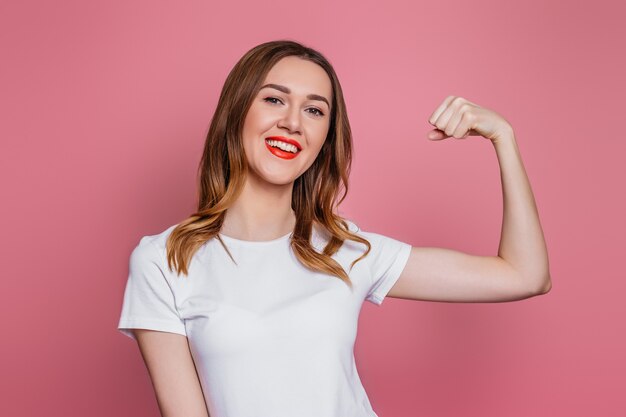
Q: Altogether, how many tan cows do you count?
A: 0